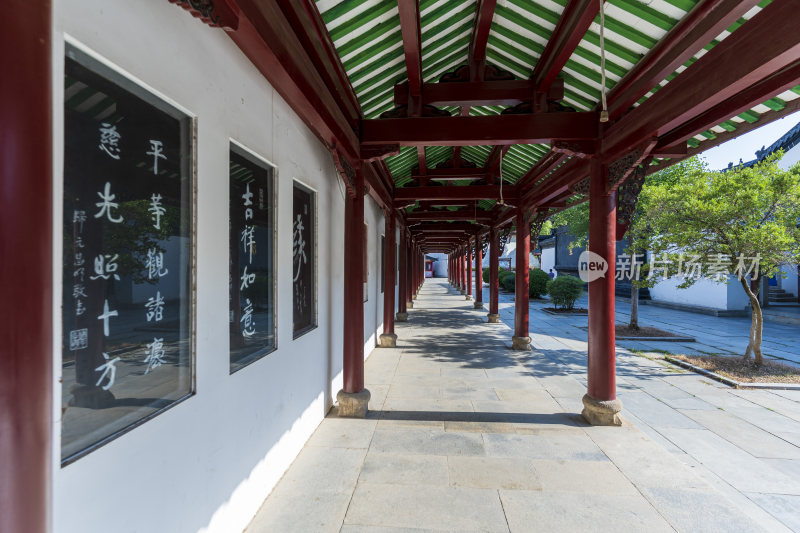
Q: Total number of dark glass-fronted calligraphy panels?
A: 3